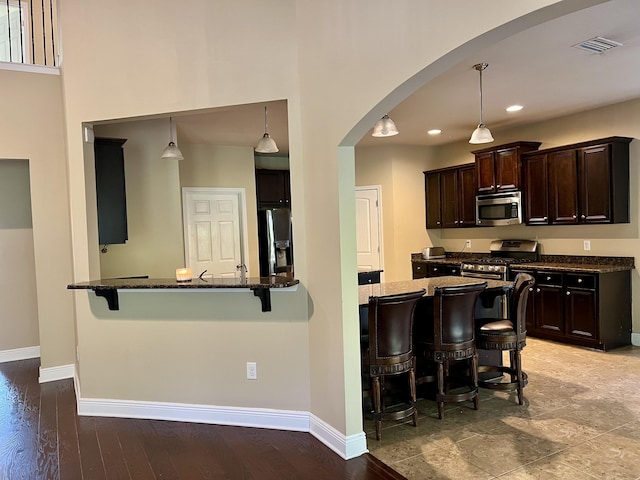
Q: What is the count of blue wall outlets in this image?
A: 0